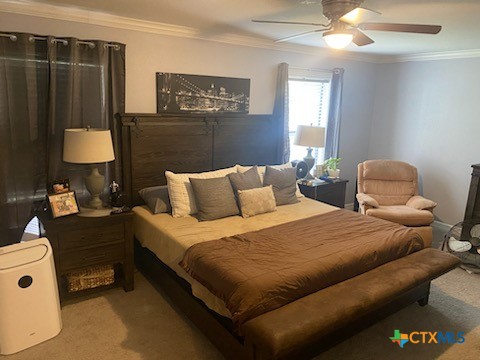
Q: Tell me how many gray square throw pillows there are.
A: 3